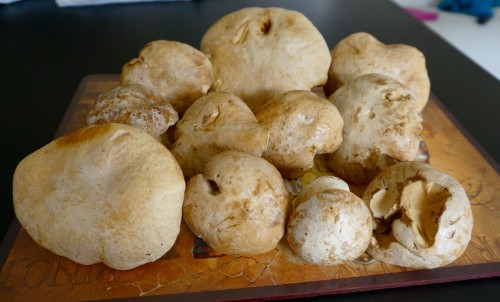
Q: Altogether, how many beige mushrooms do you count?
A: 11